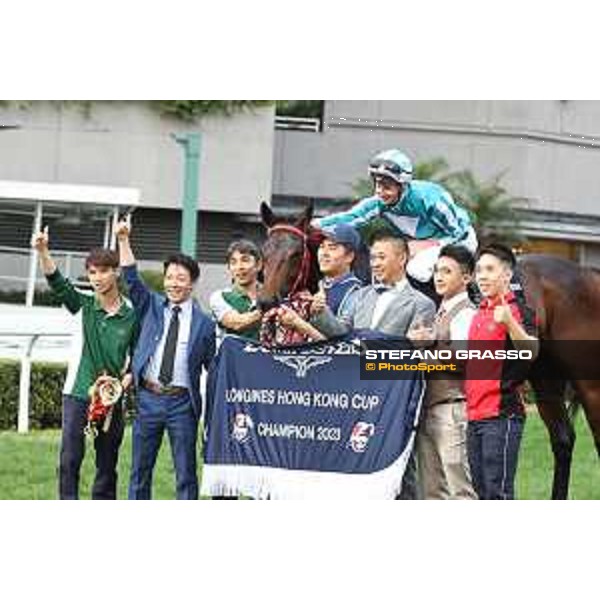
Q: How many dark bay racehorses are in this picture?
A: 1